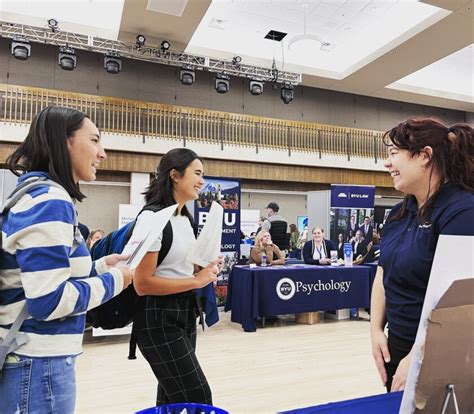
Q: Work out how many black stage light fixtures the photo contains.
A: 11